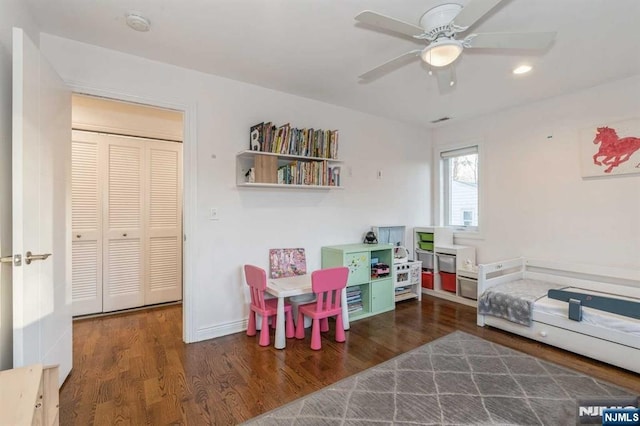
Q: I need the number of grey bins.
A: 3